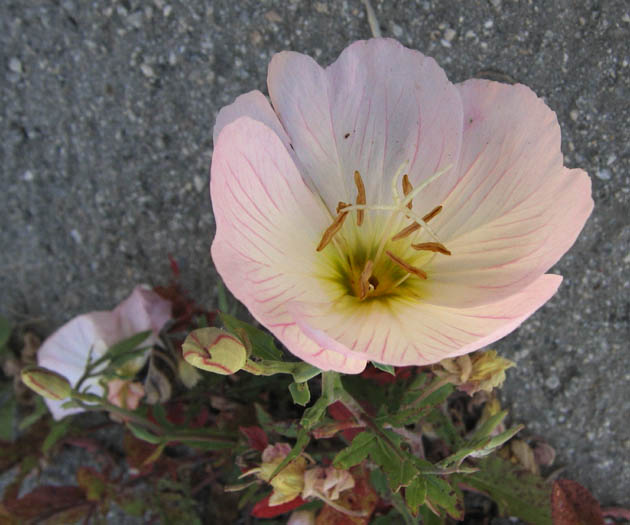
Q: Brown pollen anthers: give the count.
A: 8